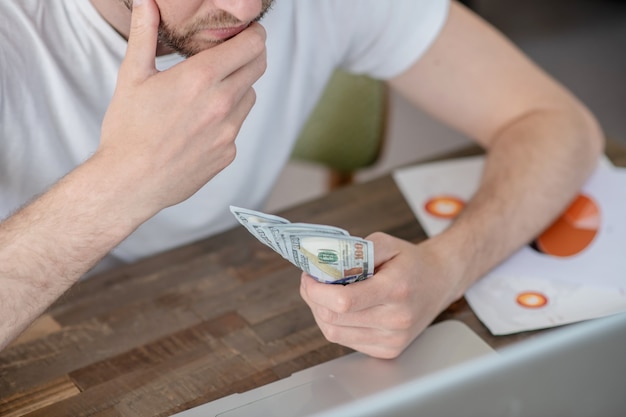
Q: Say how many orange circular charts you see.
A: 3